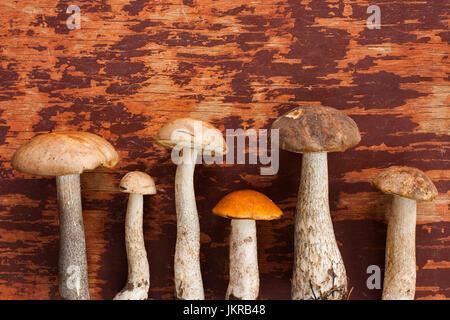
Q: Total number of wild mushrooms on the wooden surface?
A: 6